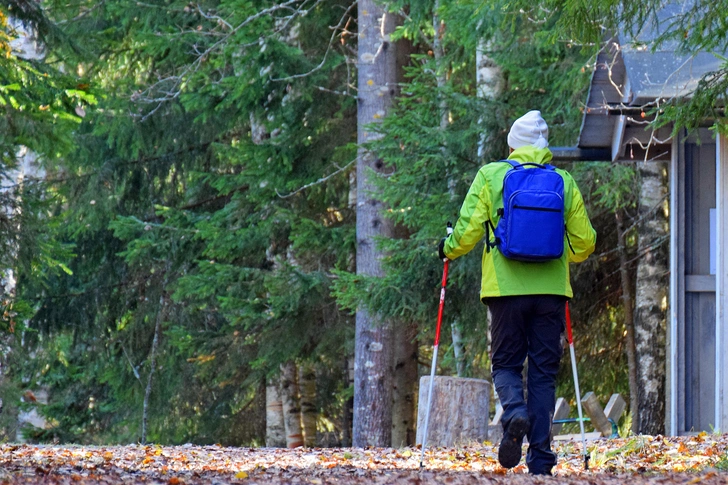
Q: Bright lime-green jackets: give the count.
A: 1